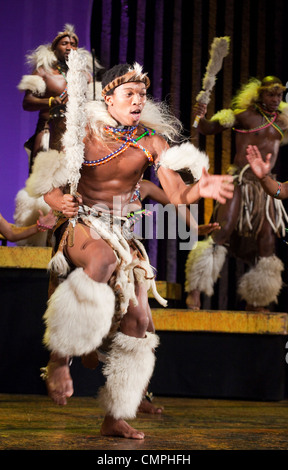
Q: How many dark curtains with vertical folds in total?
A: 1